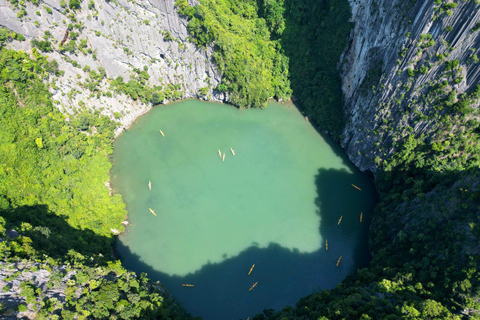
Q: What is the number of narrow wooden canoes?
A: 14